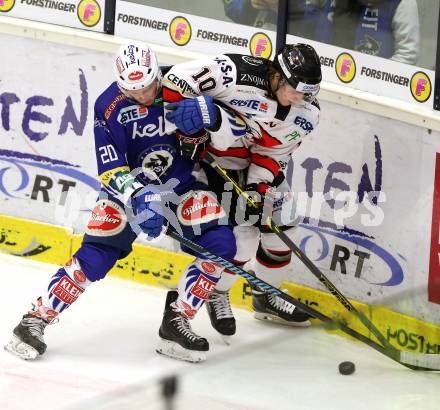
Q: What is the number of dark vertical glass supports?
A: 3